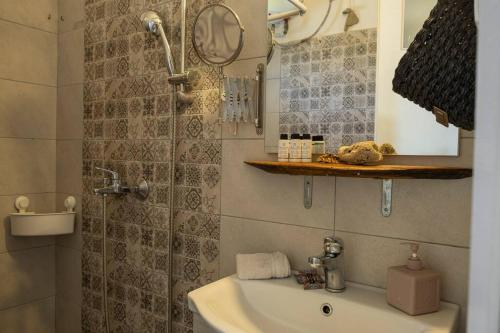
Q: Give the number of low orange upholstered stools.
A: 0